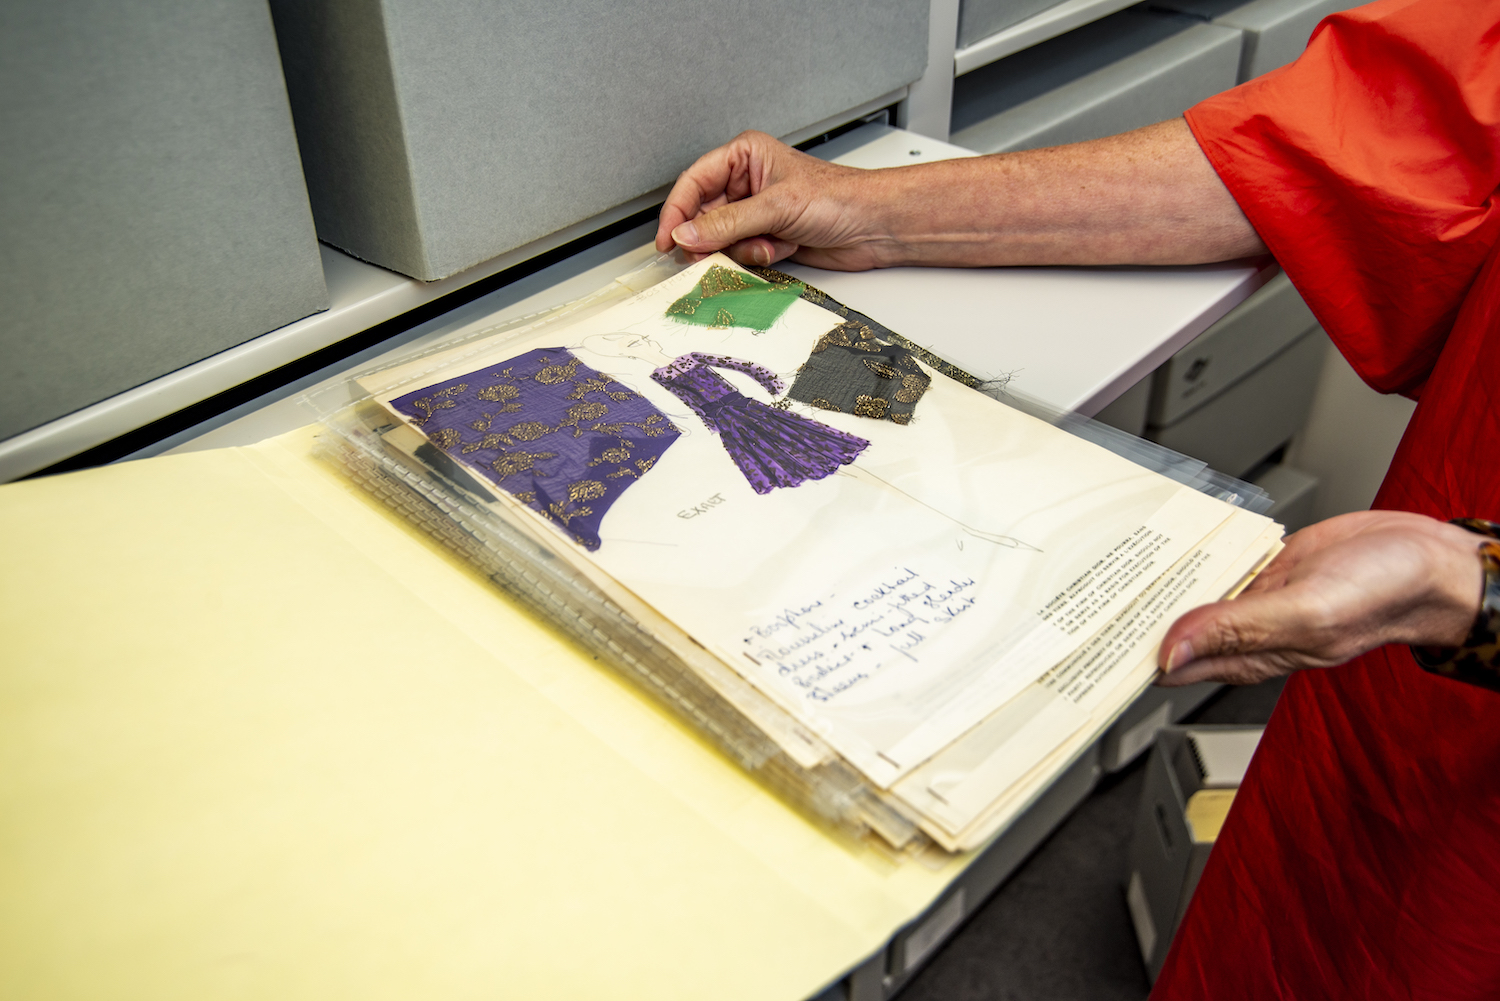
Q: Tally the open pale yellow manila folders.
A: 1